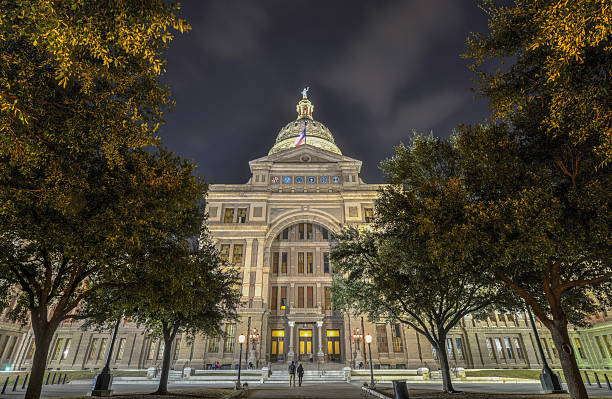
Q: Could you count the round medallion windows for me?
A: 6